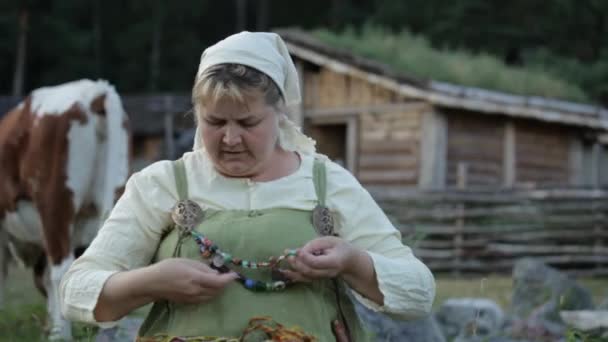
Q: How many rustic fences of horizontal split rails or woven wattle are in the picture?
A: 1